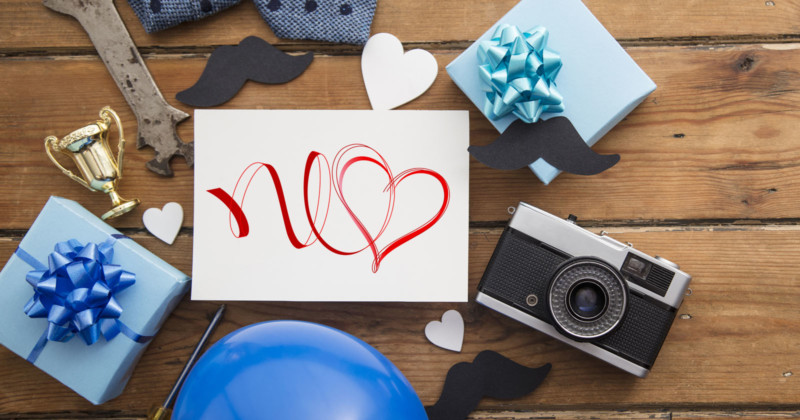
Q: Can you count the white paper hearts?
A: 3